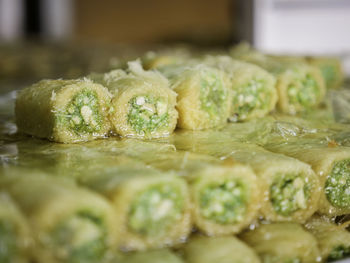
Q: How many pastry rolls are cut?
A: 12